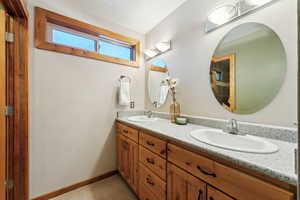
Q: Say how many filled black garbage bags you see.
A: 0